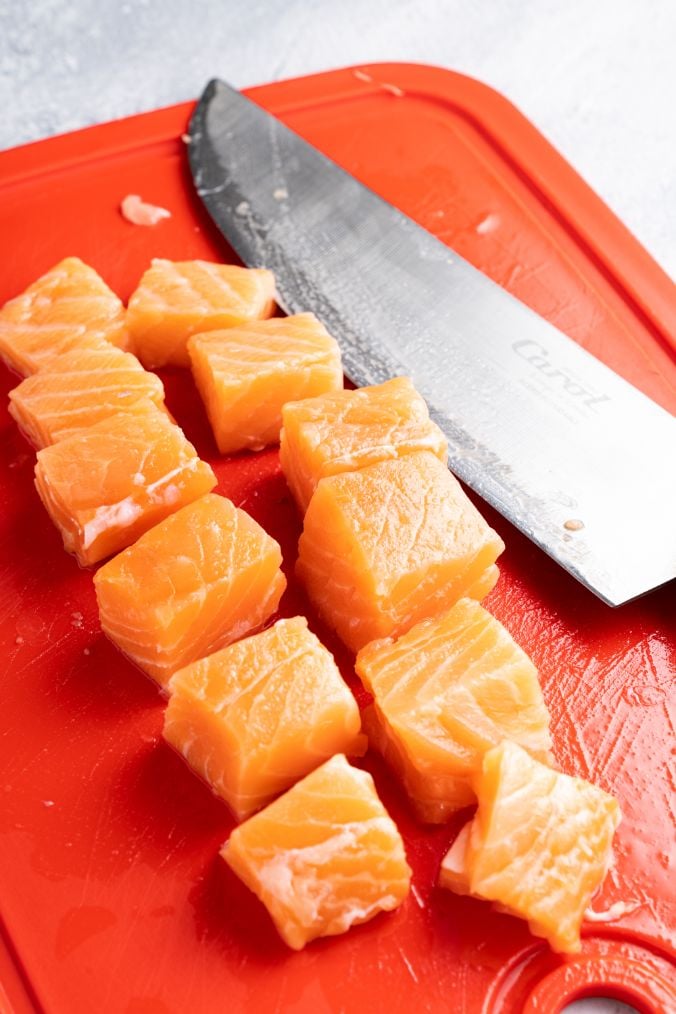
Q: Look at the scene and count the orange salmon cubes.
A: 12